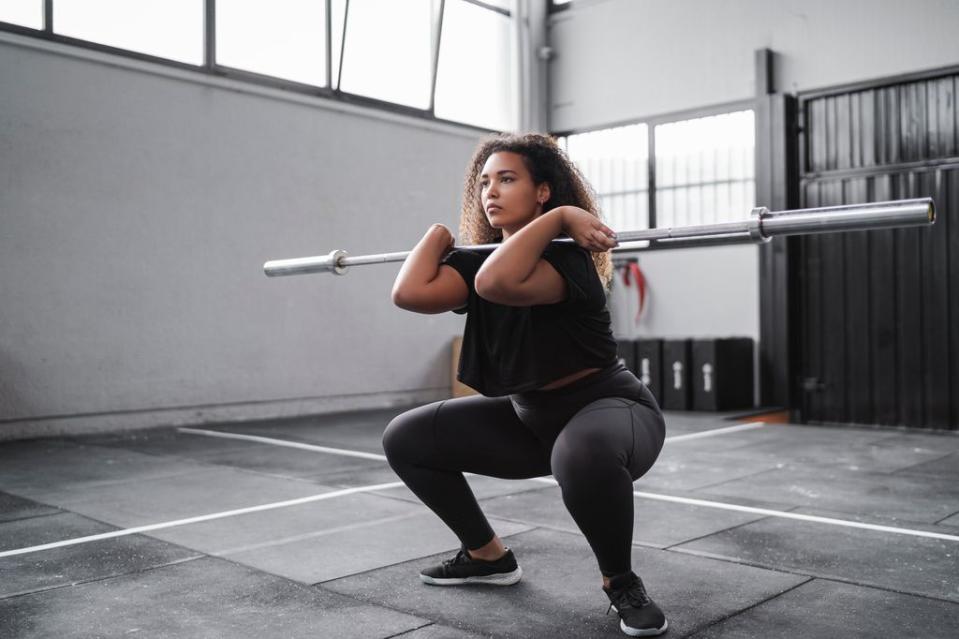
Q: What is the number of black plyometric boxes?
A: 4